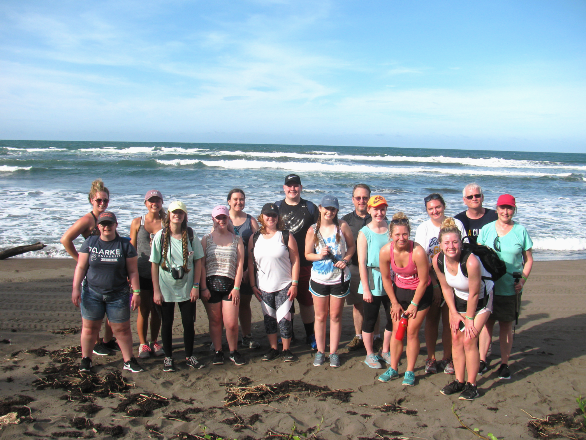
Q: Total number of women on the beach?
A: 13